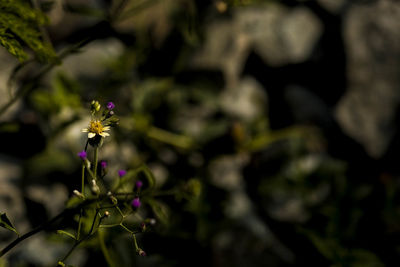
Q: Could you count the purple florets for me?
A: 6